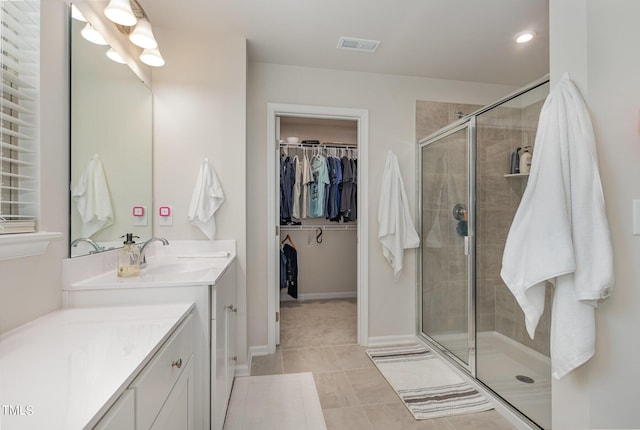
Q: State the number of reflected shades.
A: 3